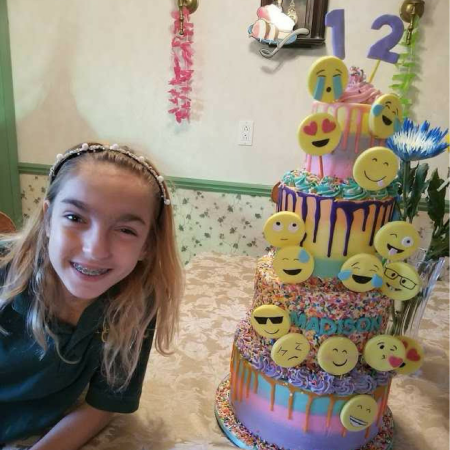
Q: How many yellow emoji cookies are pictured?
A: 15